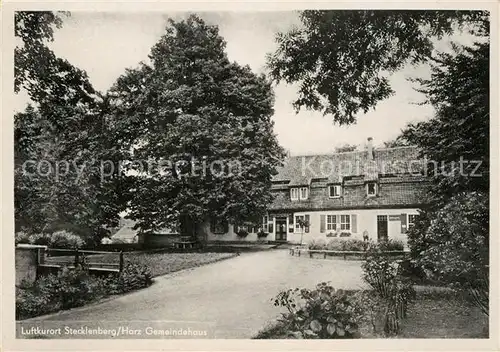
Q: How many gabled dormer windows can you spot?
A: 3